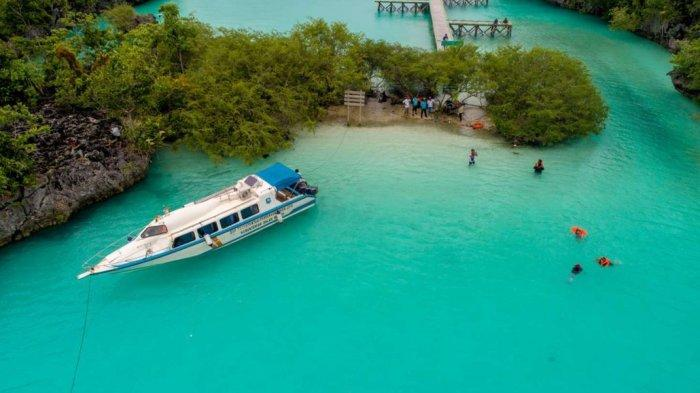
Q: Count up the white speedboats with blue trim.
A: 1